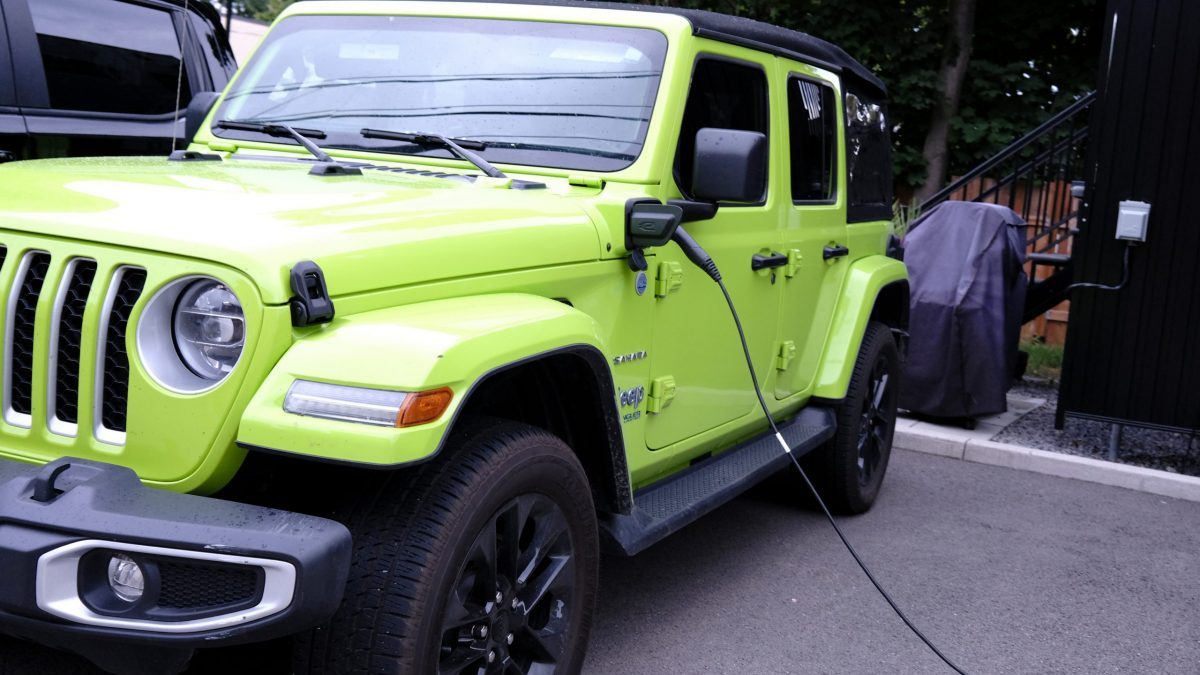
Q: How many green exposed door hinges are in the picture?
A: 4